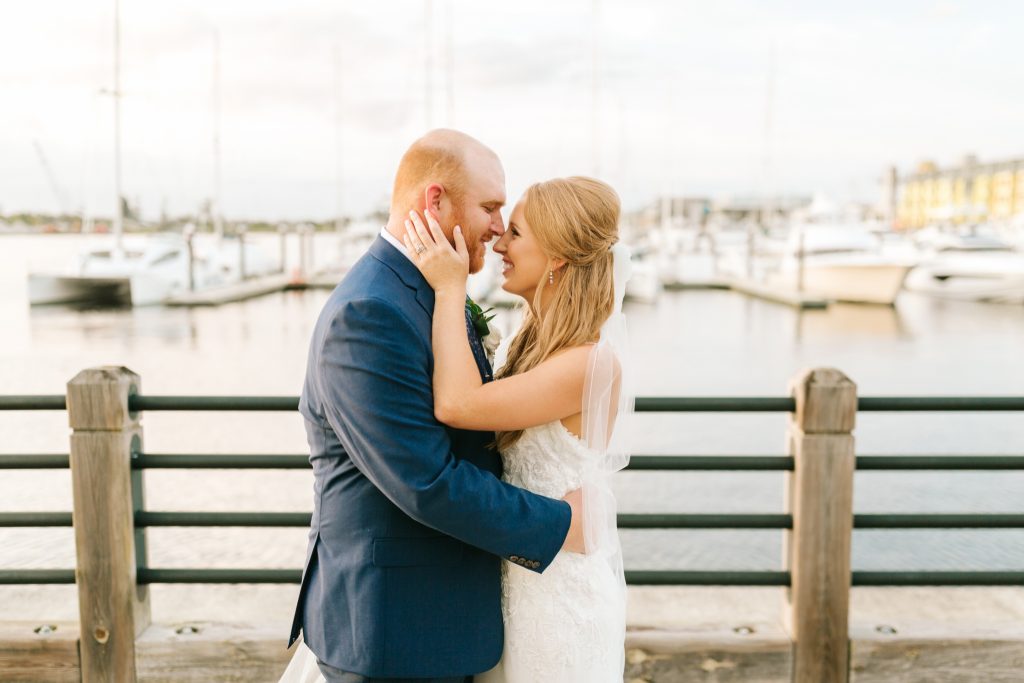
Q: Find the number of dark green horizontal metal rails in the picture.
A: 4